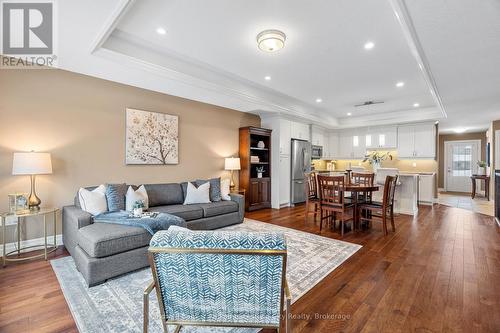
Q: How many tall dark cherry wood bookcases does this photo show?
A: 1